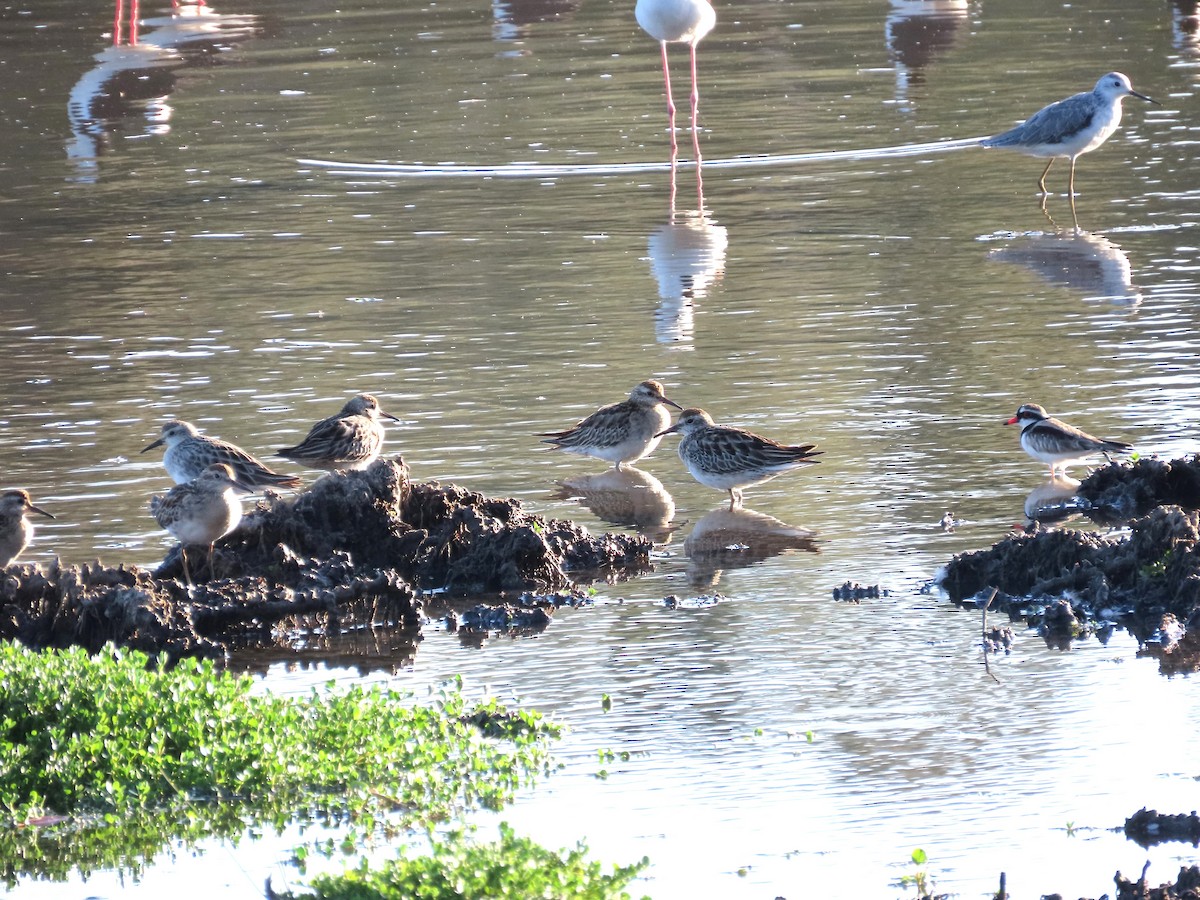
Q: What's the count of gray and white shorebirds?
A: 1